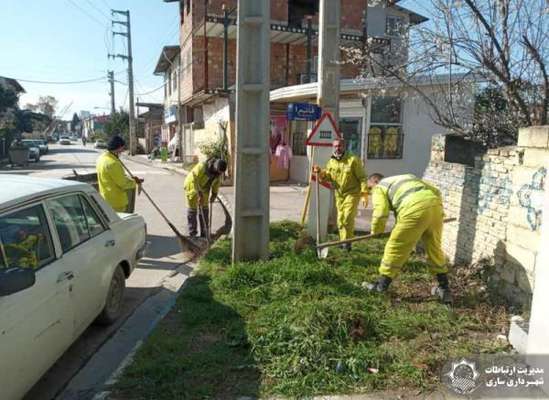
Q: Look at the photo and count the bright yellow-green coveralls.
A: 4